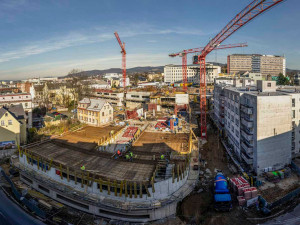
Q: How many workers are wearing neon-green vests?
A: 4